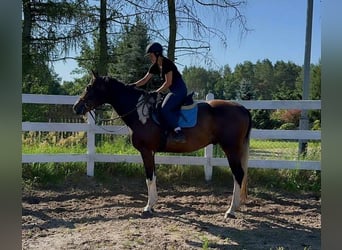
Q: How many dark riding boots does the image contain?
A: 1